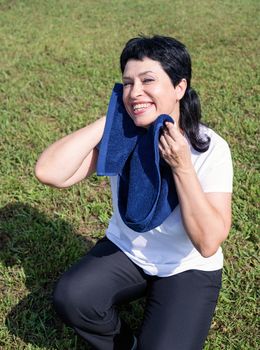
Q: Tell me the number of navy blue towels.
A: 1